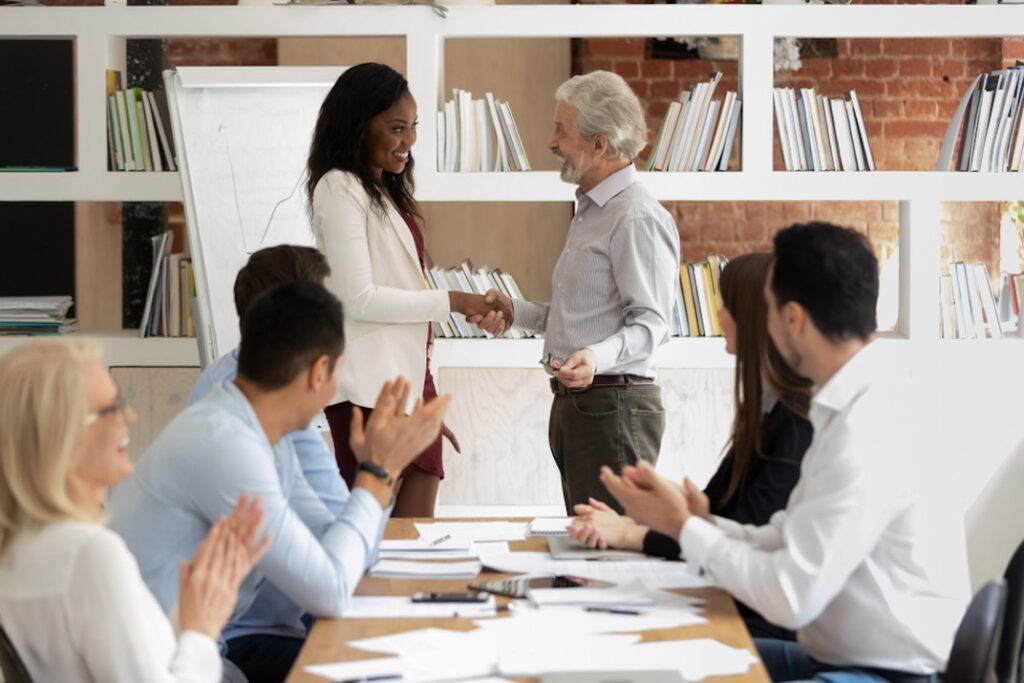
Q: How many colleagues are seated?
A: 5